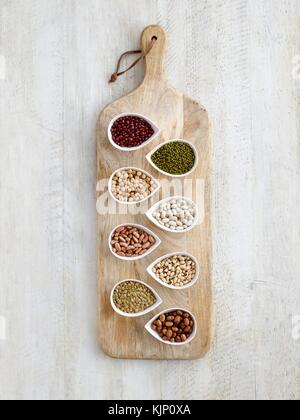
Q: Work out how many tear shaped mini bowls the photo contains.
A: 8